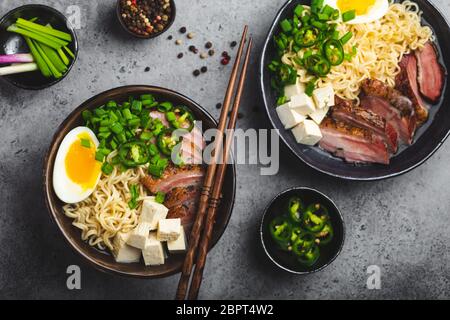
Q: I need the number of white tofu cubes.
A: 12